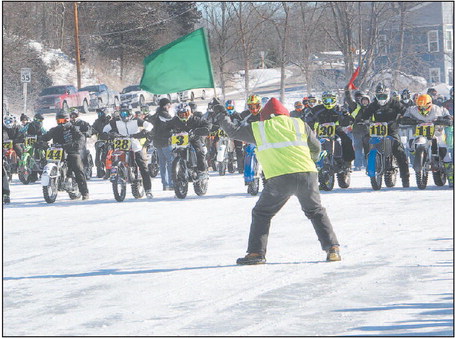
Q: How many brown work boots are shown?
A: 2